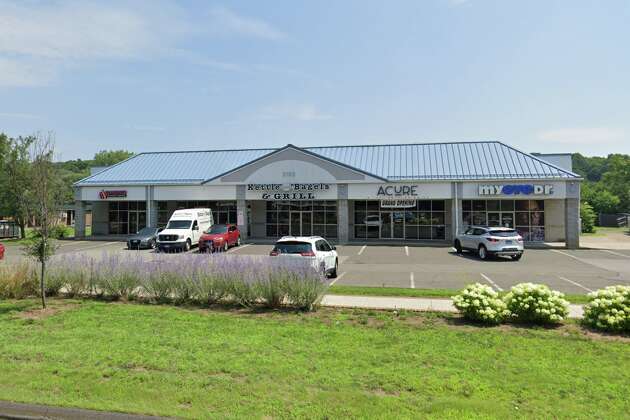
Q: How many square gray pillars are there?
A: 6